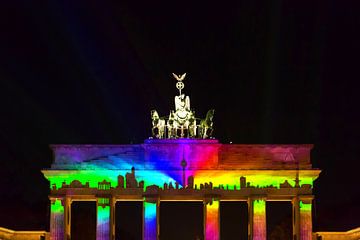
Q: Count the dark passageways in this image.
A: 5